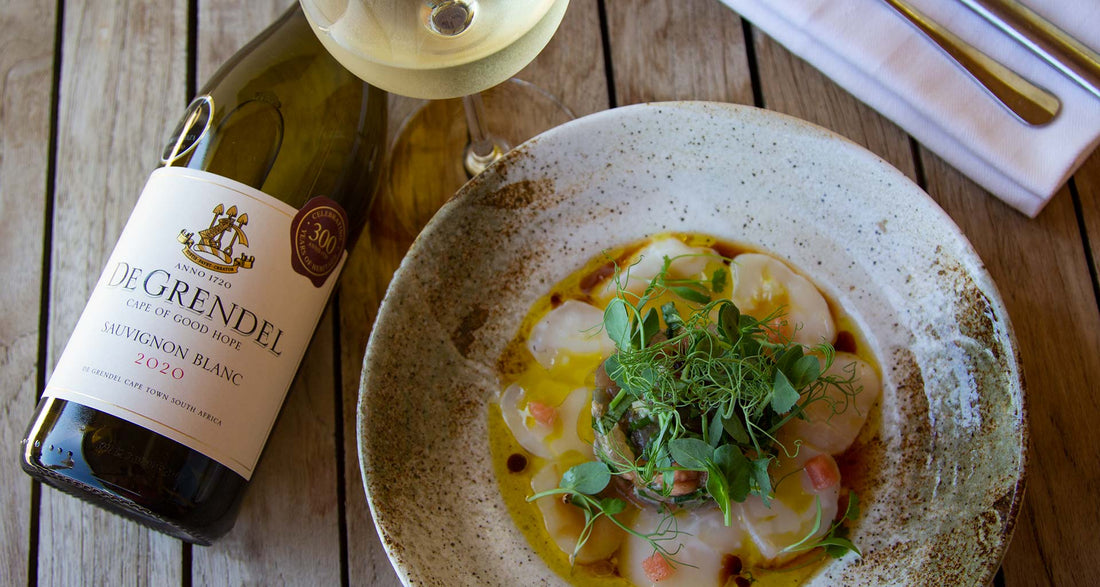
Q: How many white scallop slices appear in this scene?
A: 8